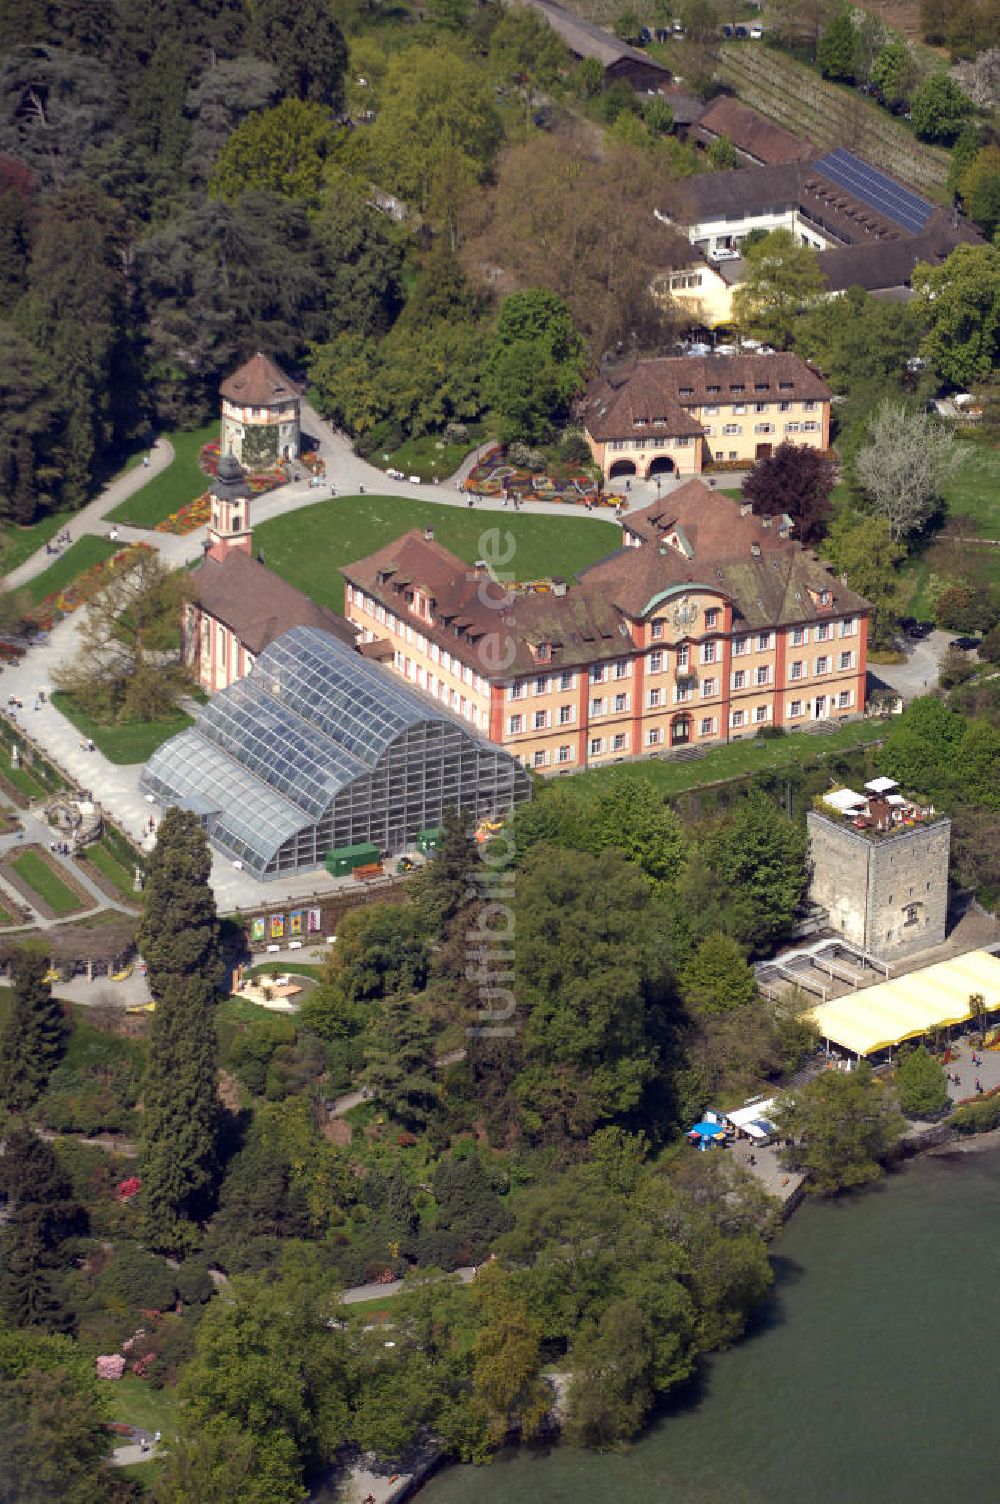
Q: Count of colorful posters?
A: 4